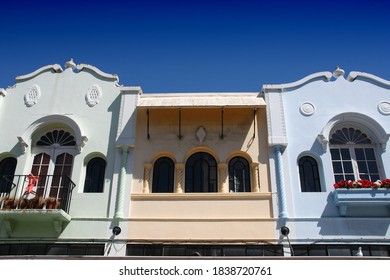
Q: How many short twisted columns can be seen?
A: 4